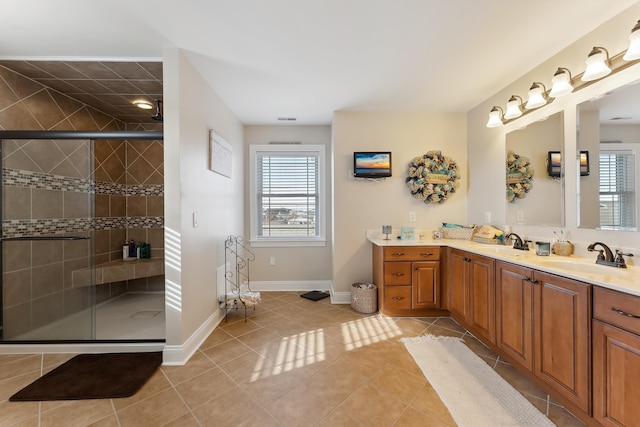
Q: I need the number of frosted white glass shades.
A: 6